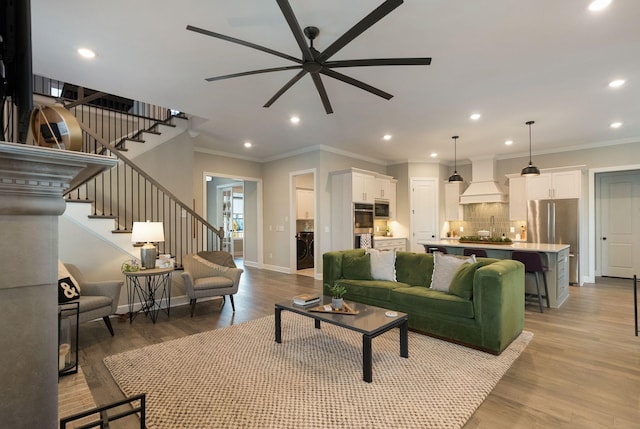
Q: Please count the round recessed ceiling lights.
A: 10